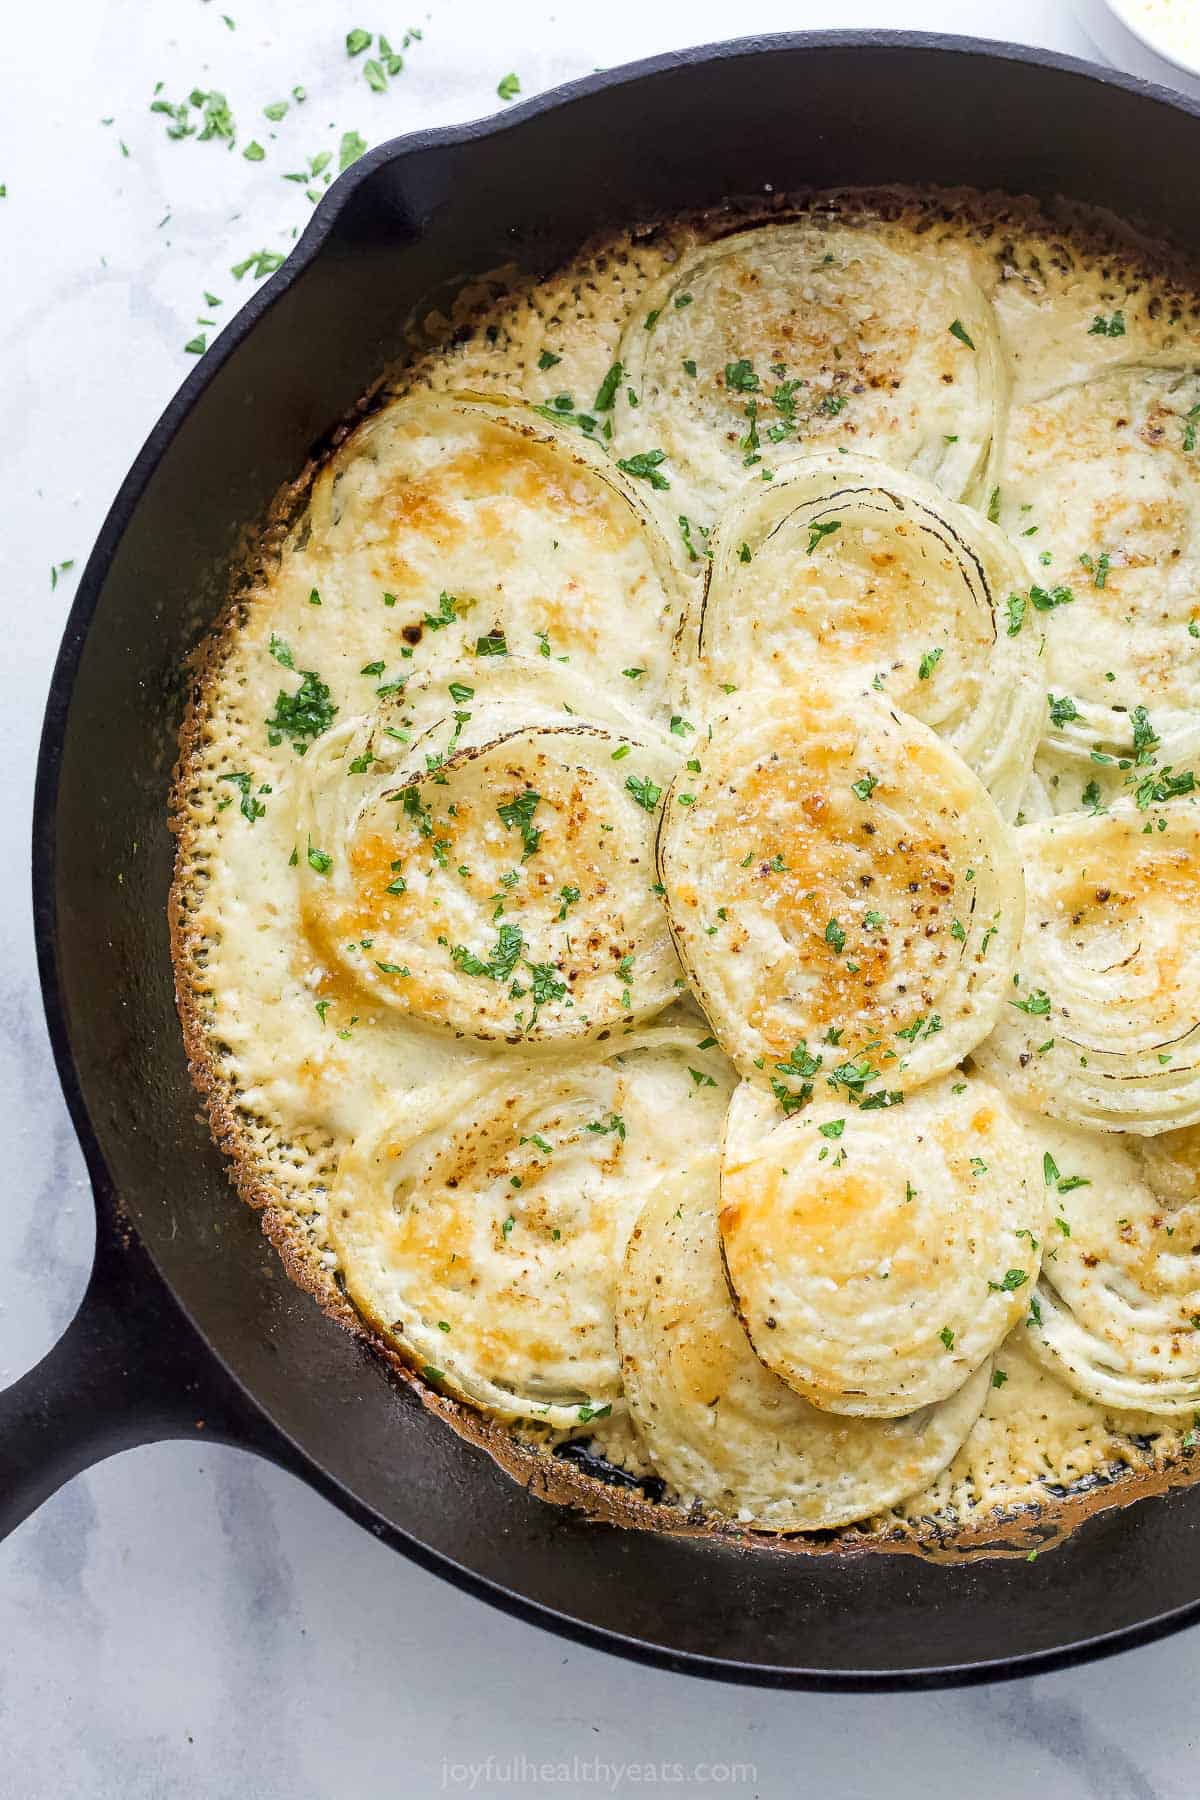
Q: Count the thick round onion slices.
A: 11